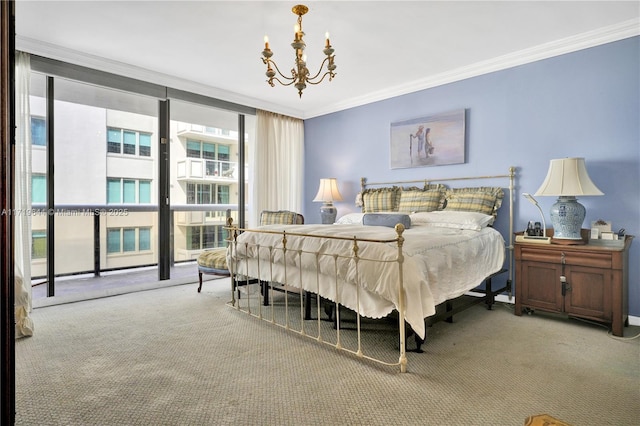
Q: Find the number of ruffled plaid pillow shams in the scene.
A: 3